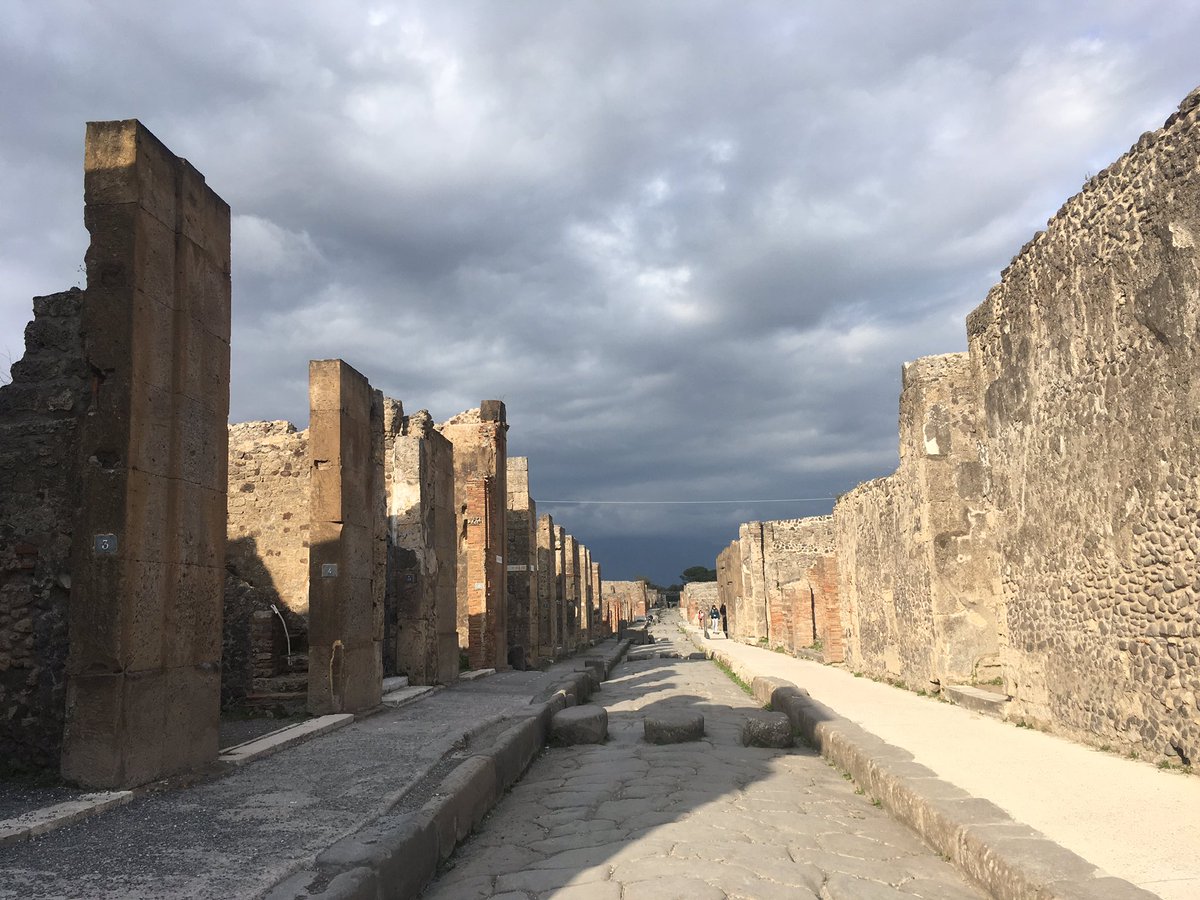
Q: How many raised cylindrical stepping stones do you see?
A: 3